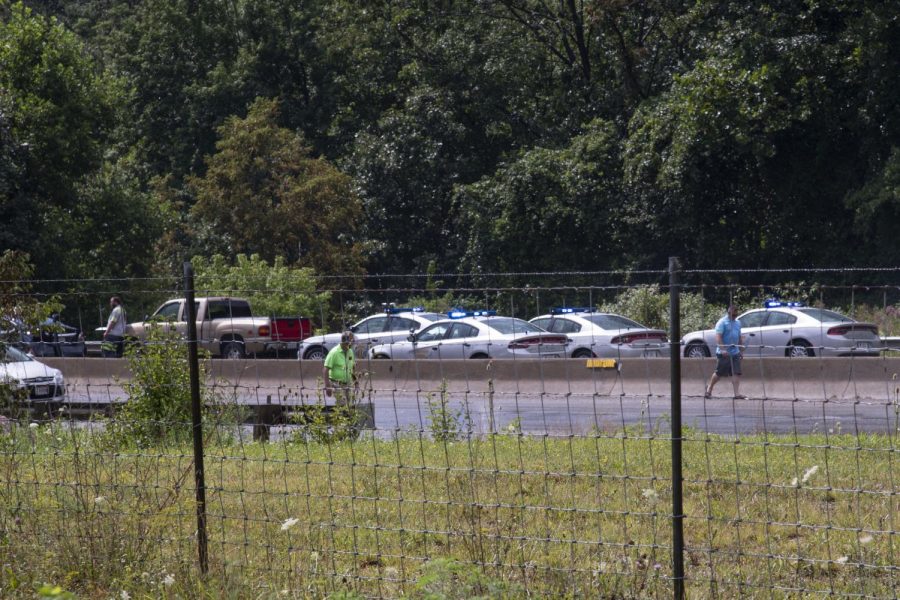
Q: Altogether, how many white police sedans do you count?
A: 4